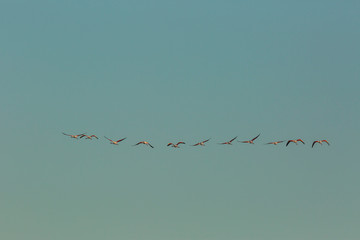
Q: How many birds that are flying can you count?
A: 11